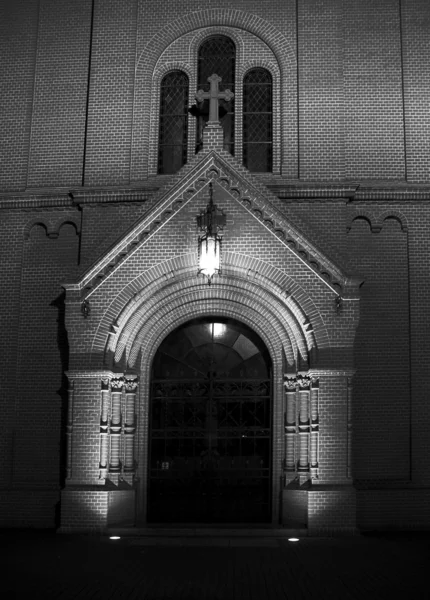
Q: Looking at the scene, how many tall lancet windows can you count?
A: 3